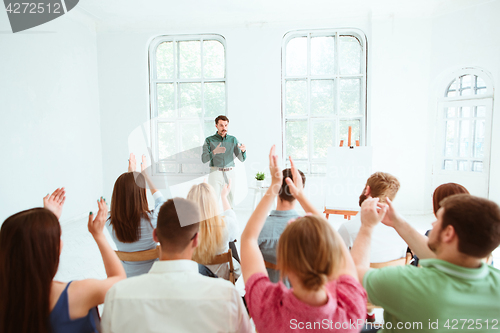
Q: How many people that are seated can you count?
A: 9